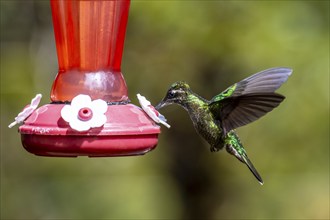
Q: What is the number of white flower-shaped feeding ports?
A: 3